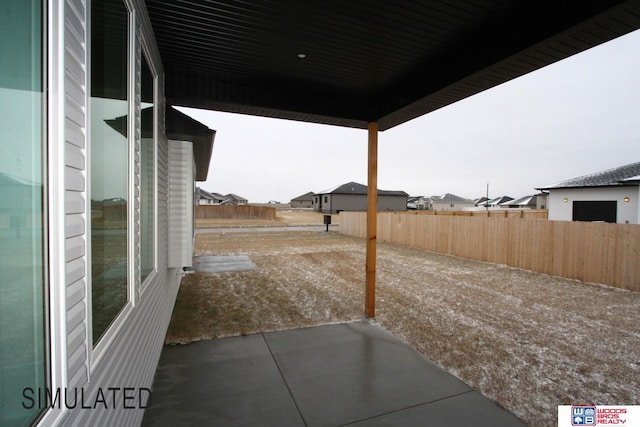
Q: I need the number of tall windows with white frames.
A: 3